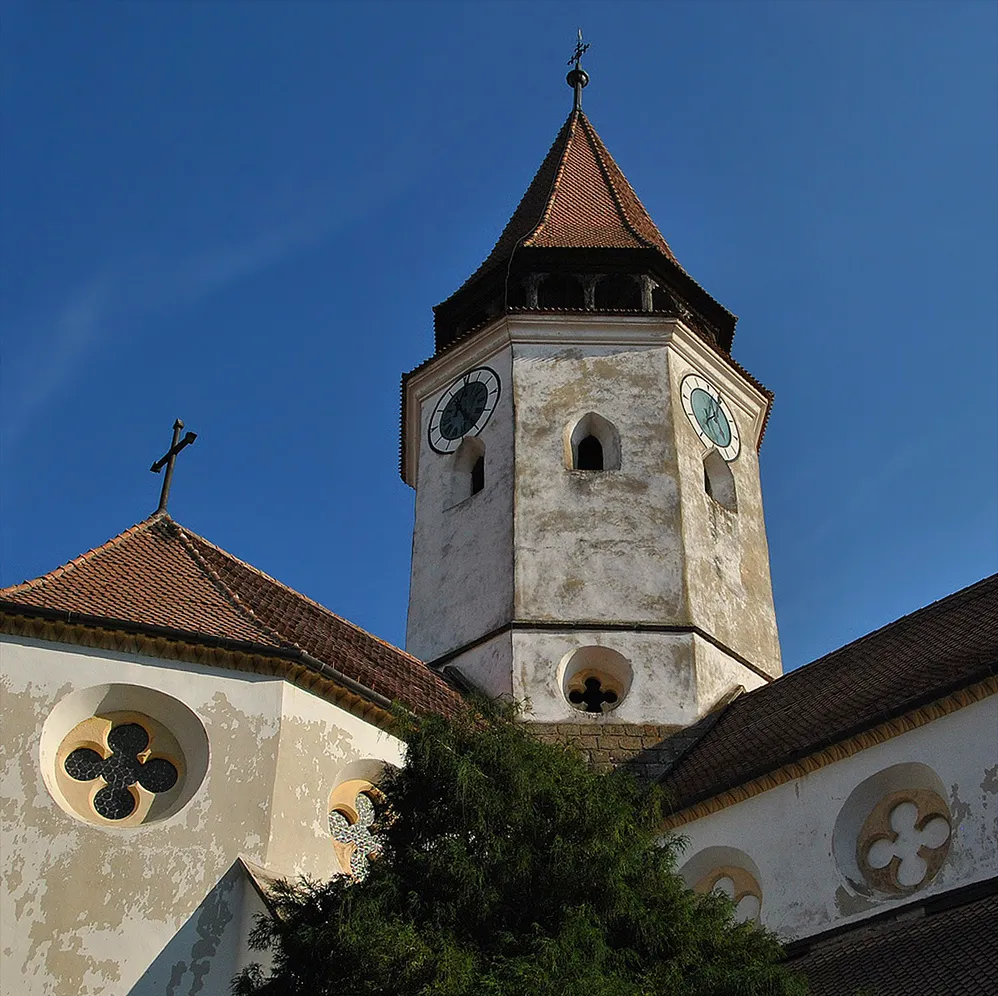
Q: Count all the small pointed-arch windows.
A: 3